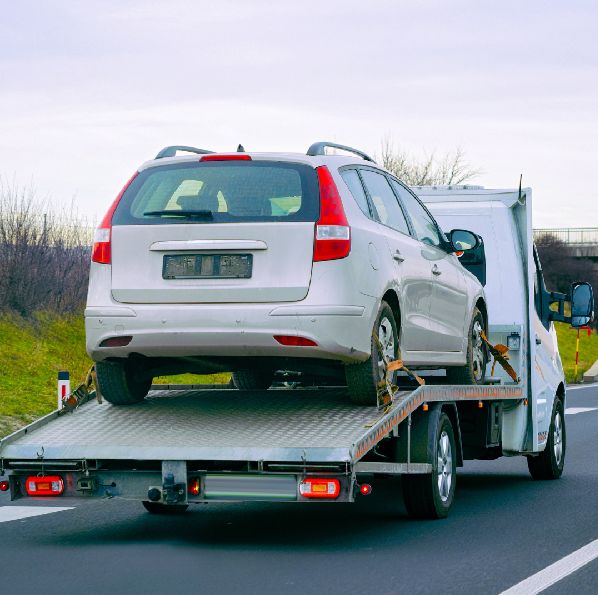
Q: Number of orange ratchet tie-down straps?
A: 3